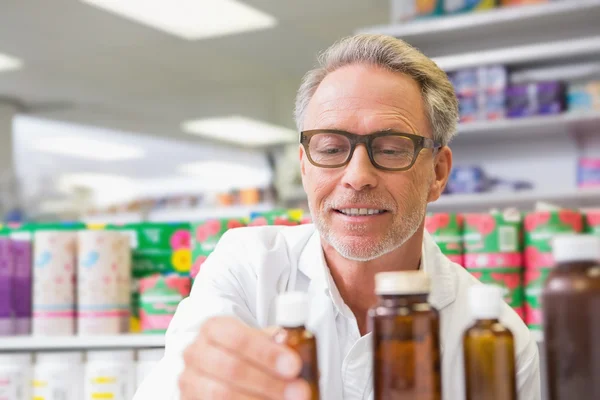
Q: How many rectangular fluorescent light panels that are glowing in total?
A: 3